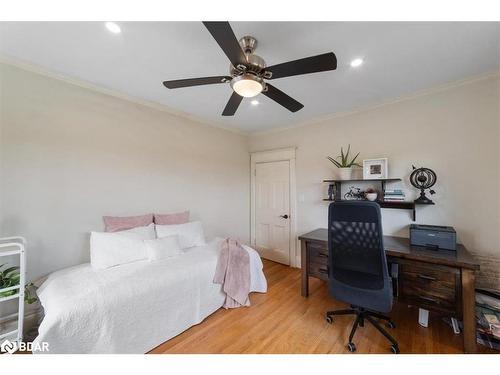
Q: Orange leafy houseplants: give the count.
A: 0